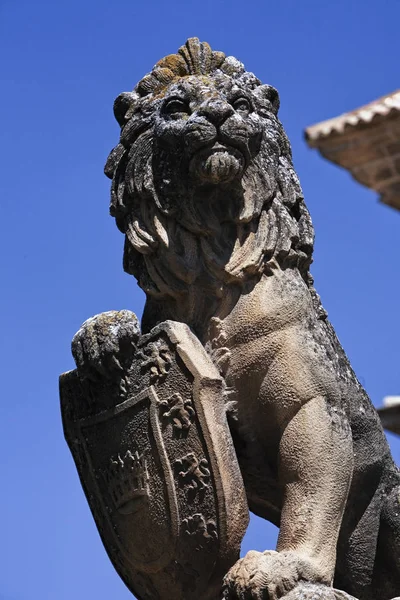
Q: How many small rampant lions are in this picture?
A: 4